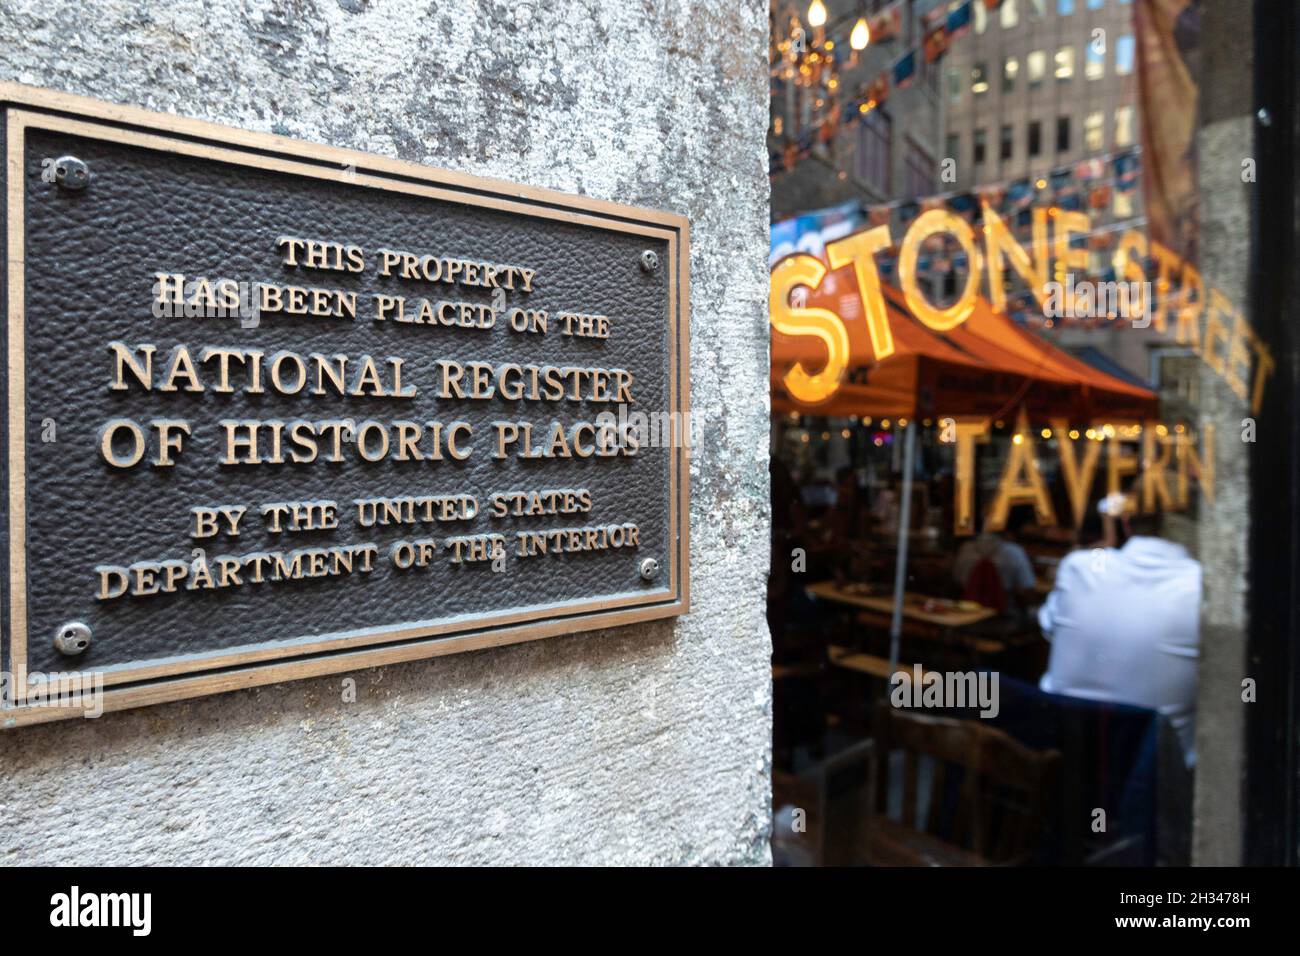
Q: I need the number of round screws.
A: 4